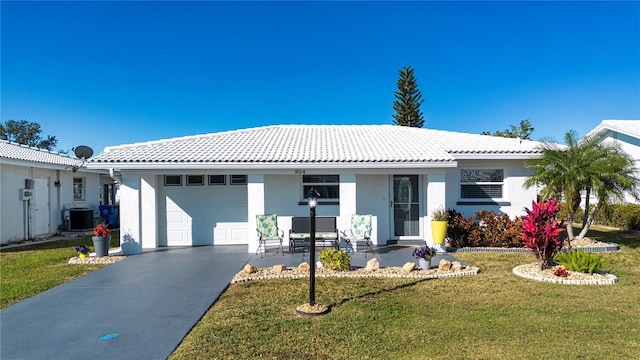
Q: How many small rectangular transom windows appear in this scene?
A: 4